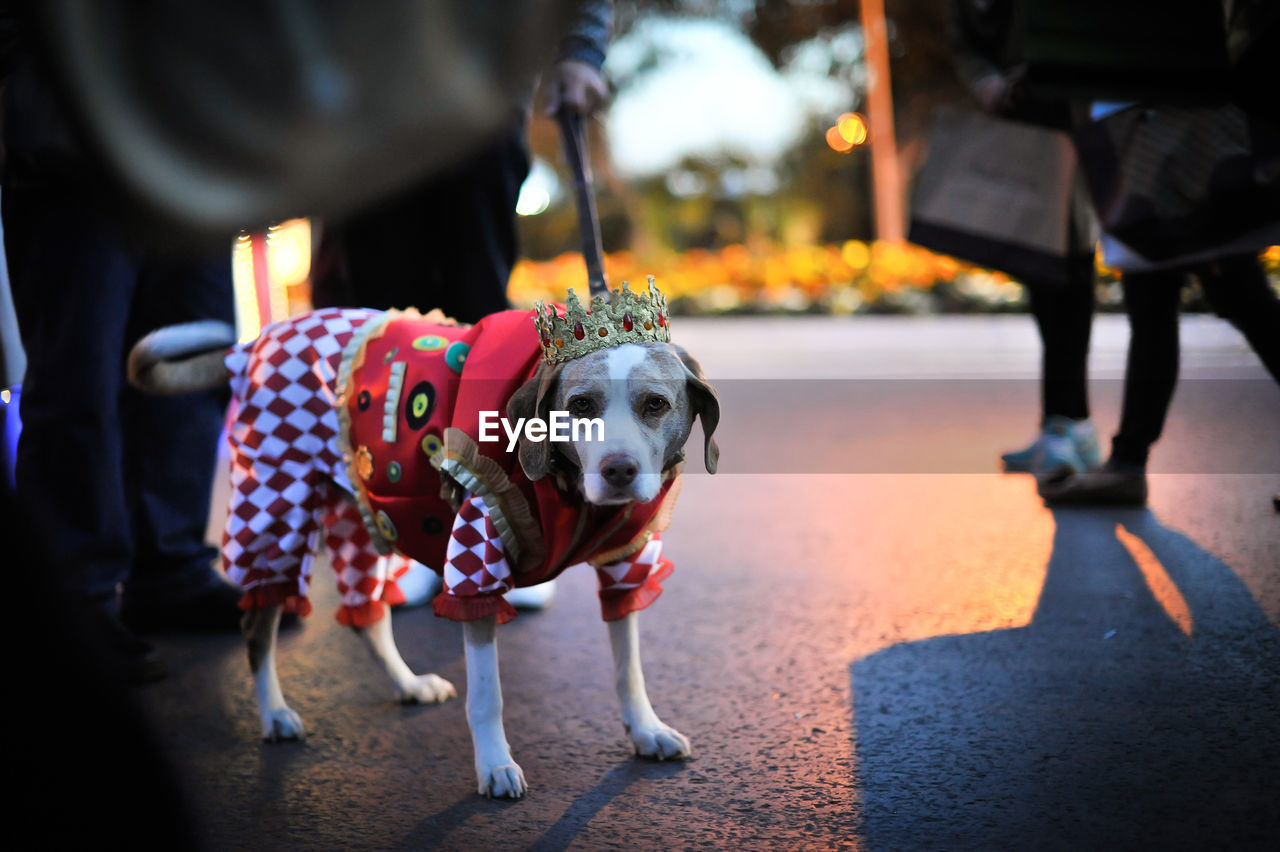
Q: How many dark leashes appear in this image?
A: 1